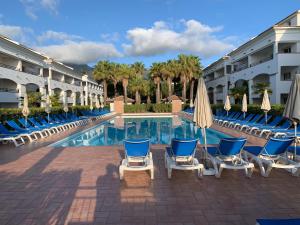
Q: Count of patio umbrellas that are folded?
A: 12